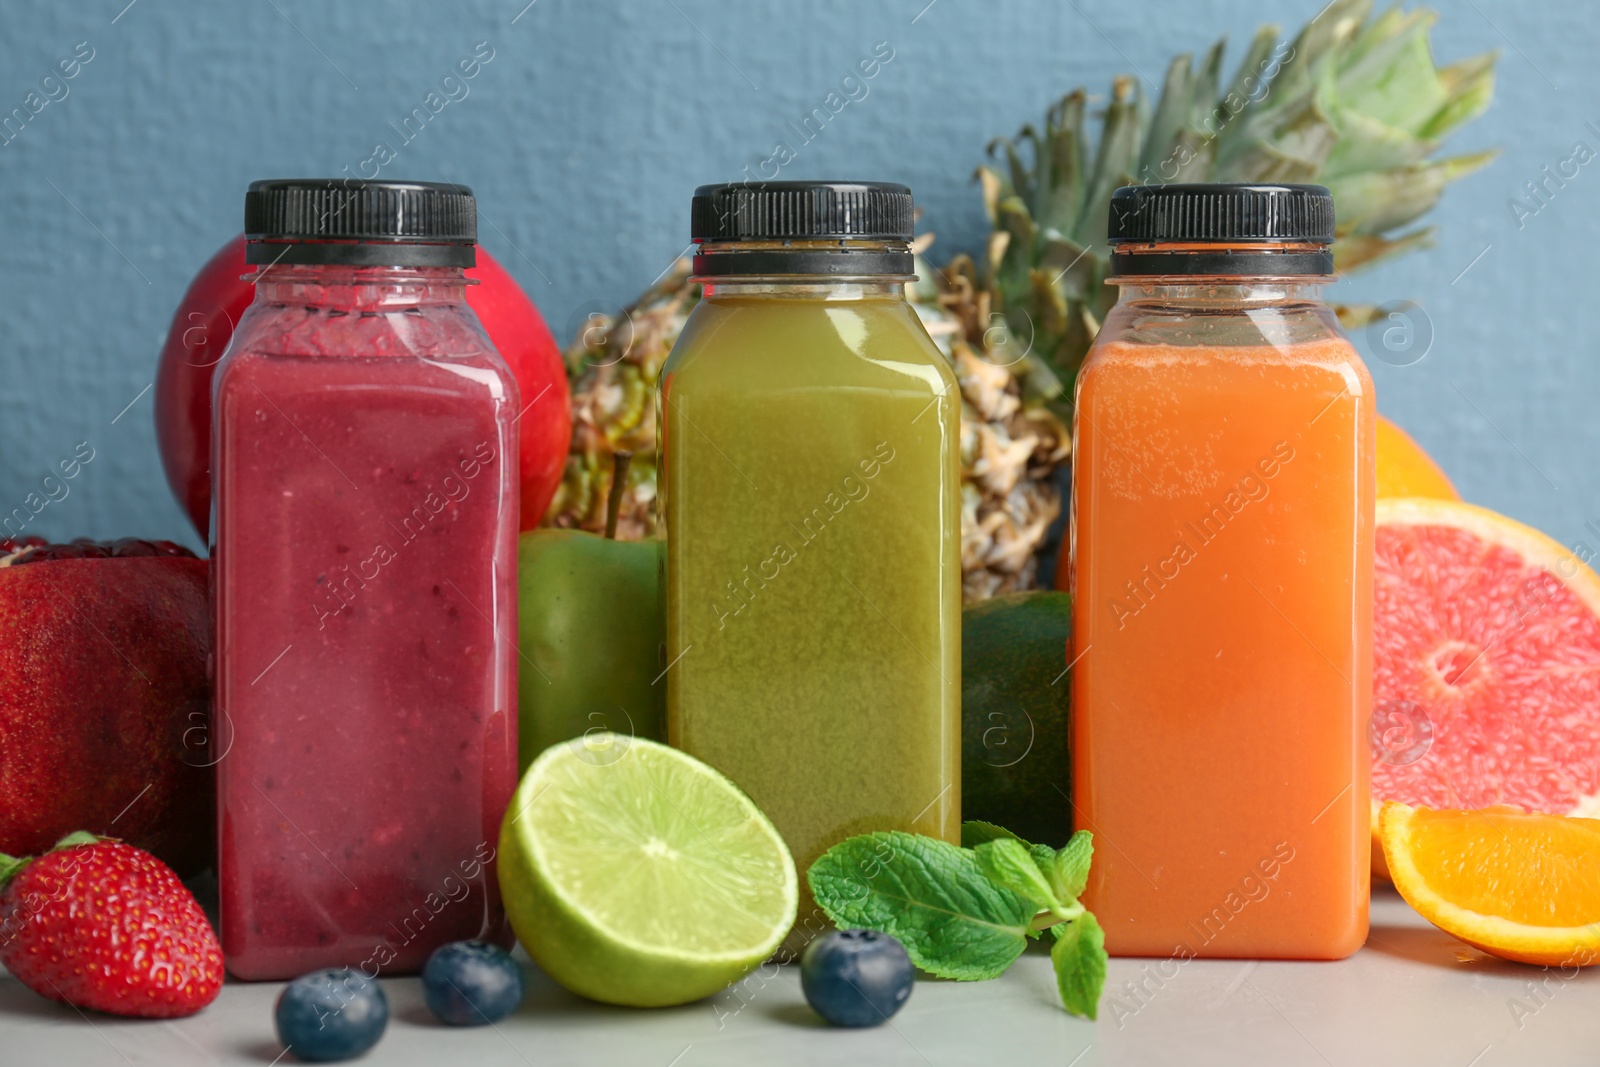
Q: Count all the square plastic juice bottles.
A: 3